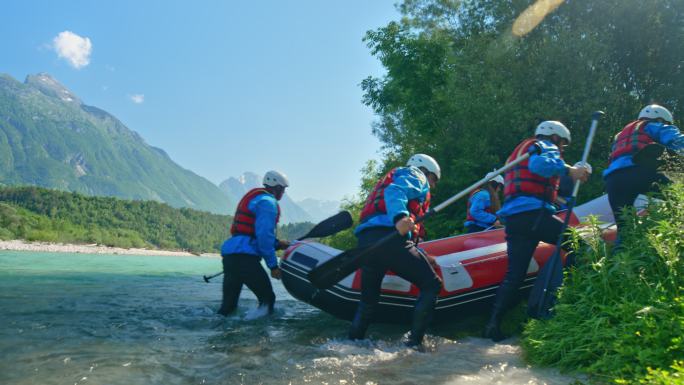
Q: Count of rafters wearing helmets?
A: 6